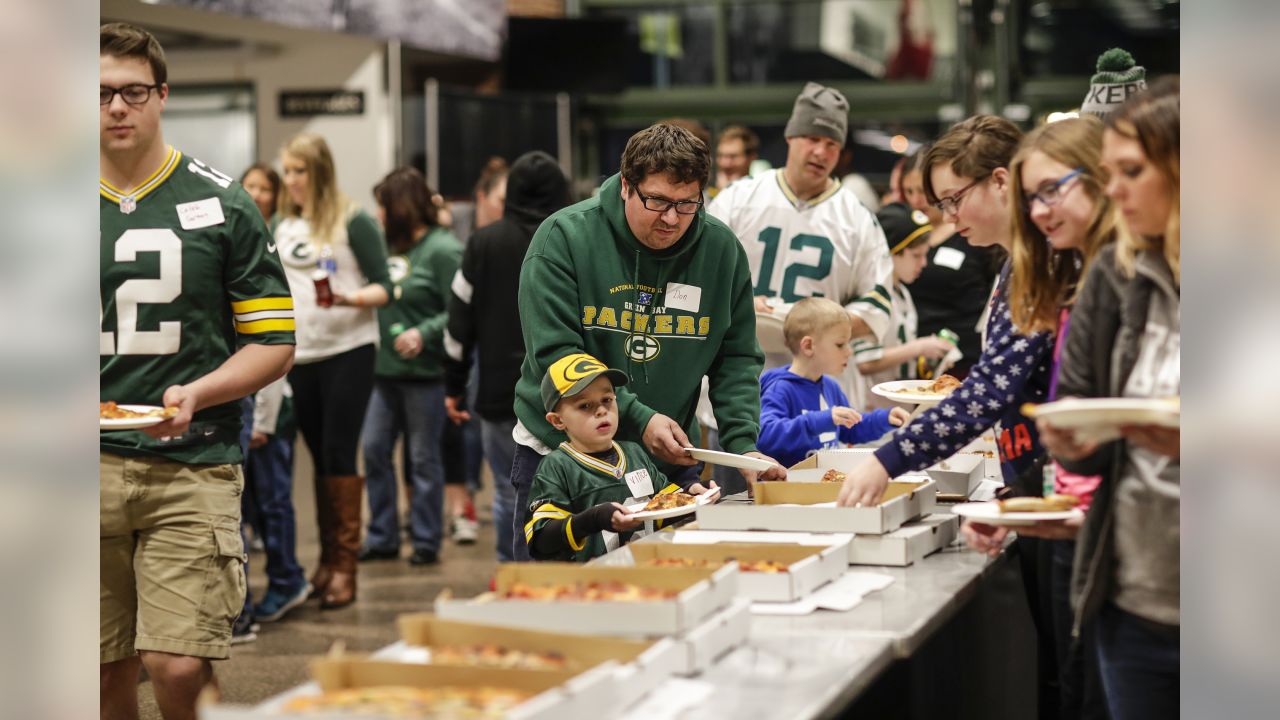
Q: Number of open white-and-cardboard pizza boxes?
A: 6